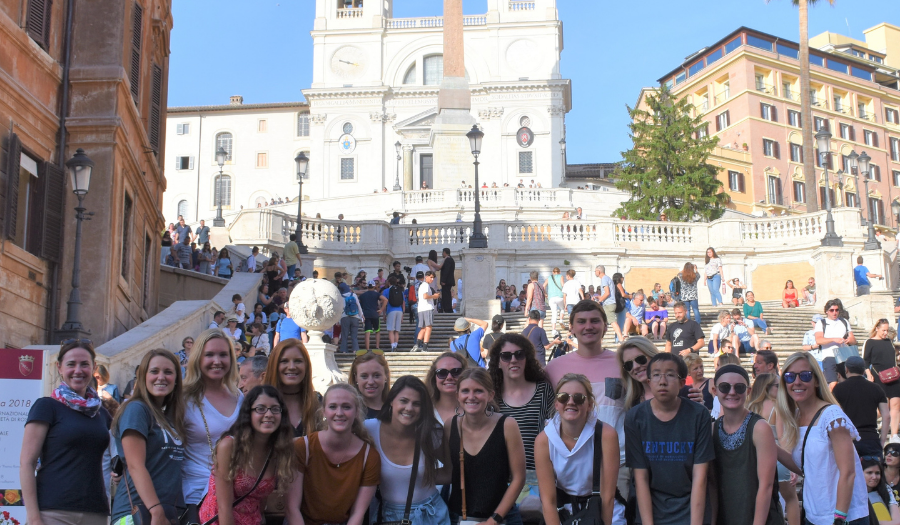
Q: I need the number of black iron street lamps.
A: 11